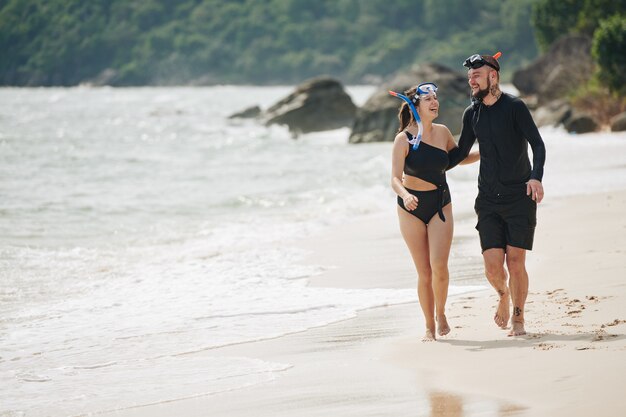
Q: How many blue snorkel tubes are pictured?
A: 1